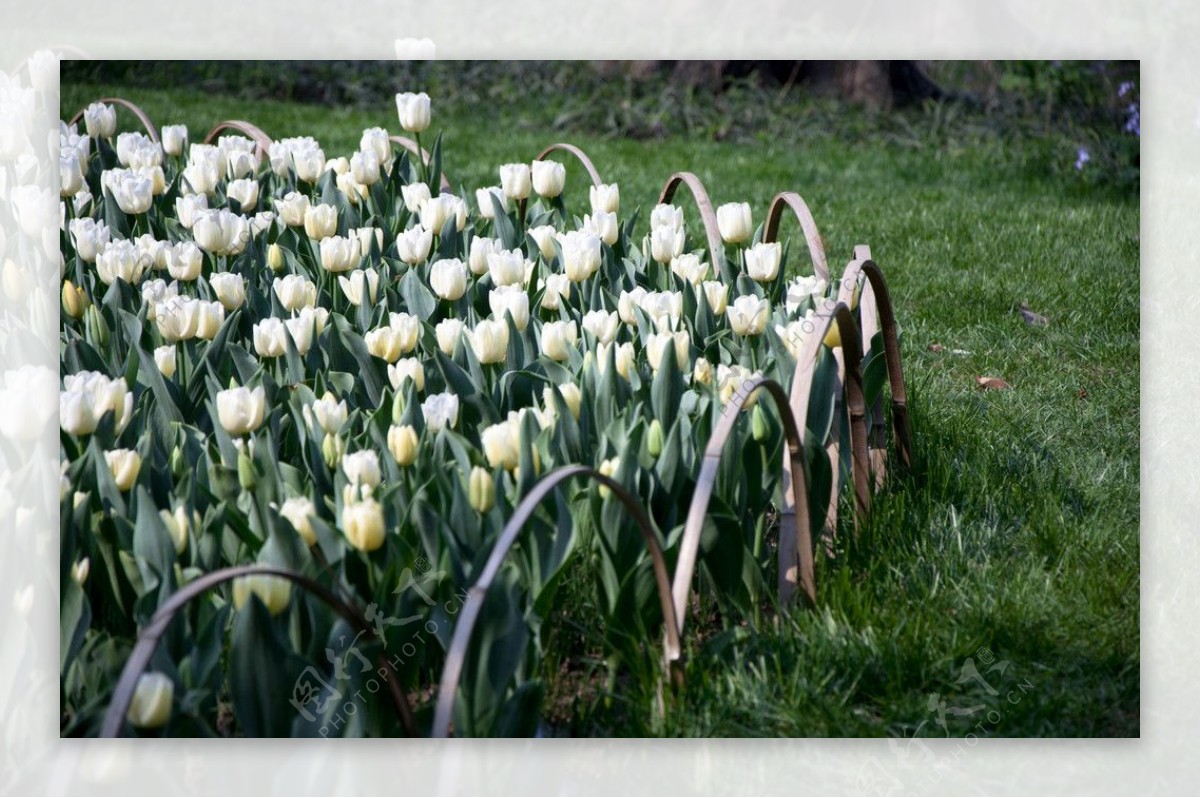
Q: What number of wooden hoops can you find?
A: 12